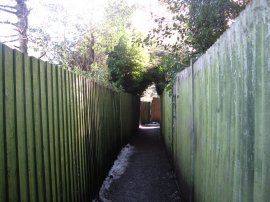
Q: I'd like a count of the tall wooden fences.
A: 2